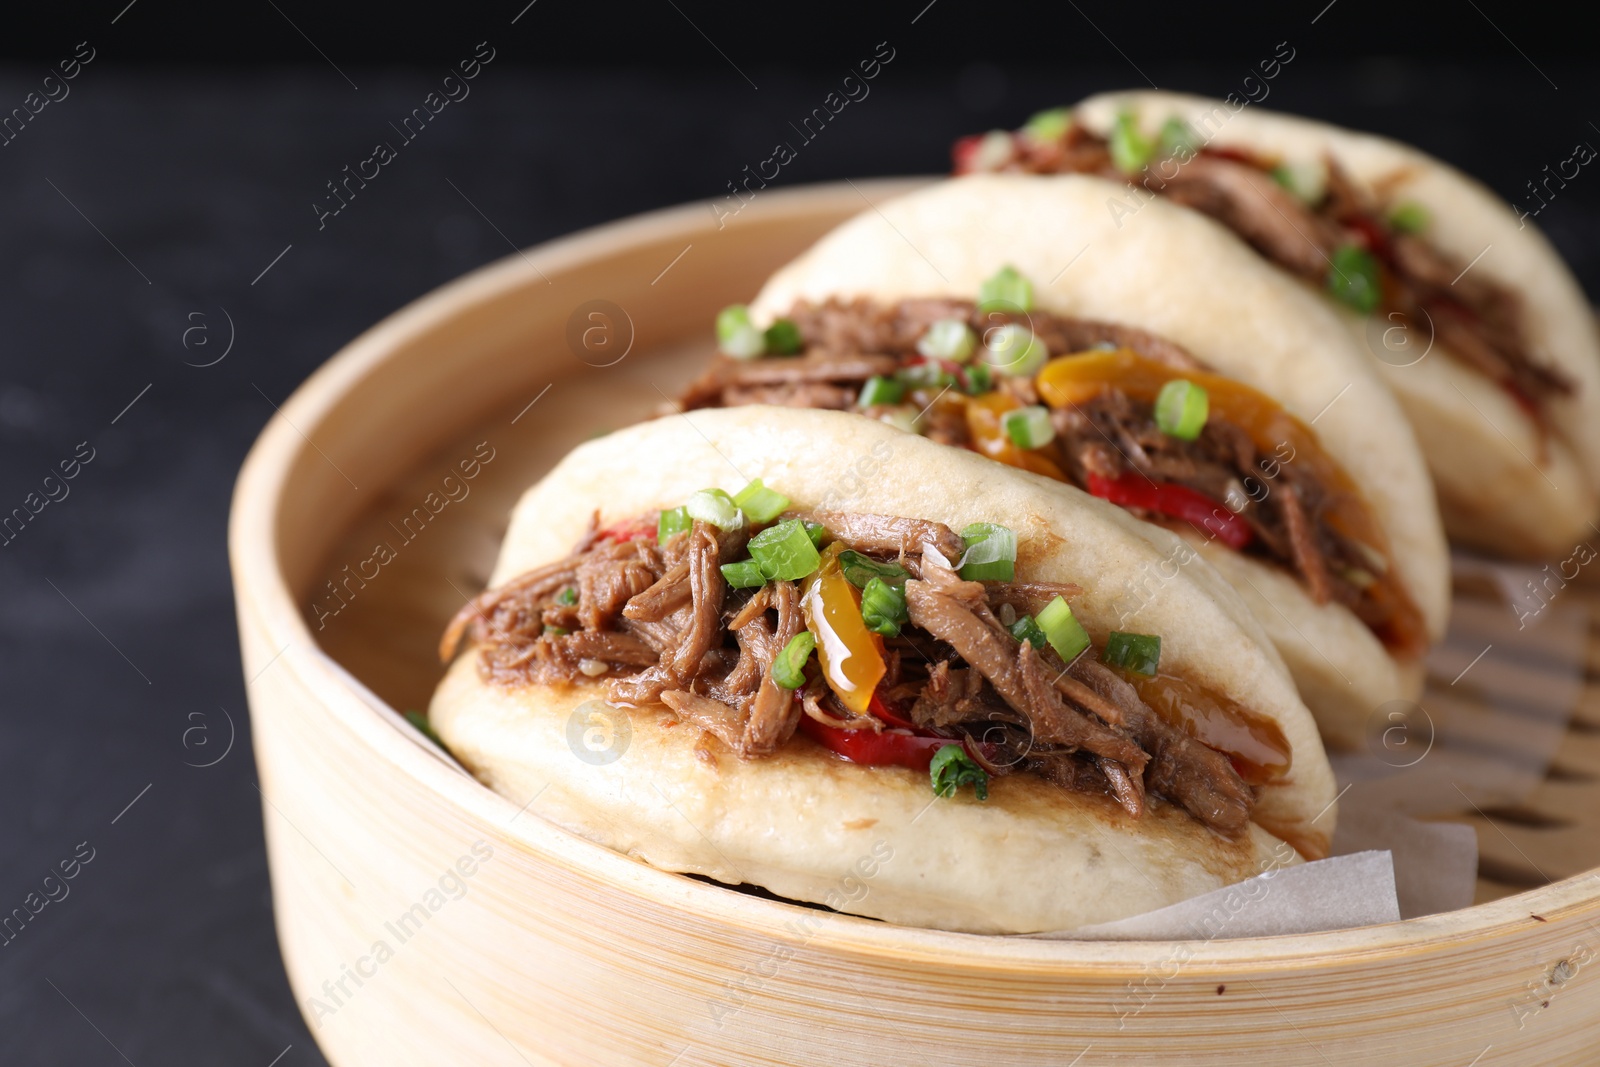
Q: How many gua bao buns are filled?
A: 3